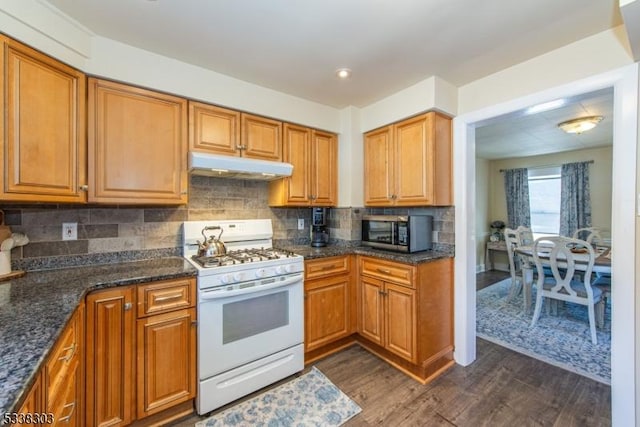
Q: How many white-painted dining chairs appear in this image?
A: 4